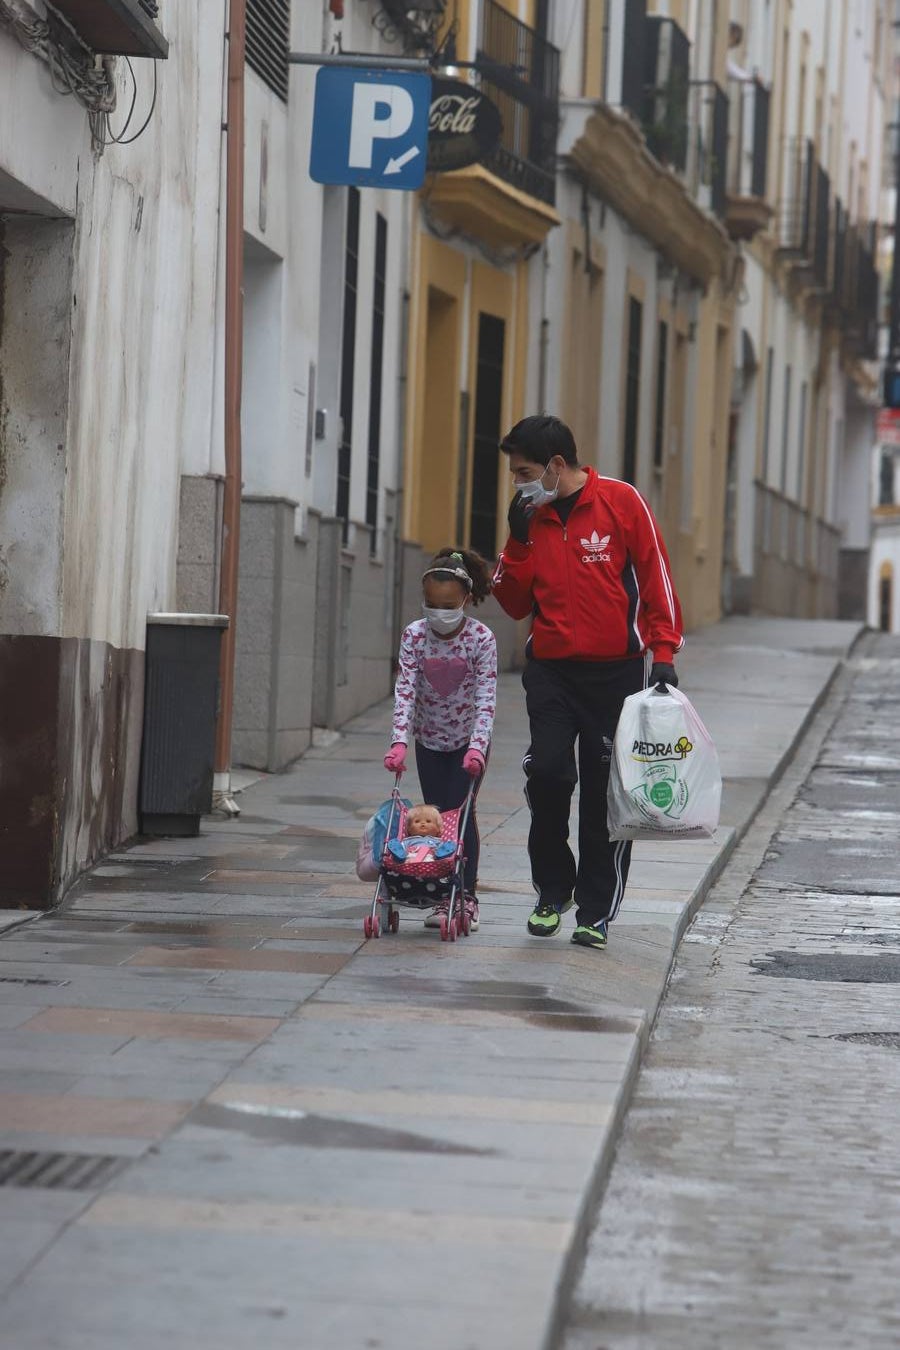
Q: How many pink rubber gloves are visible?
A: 2